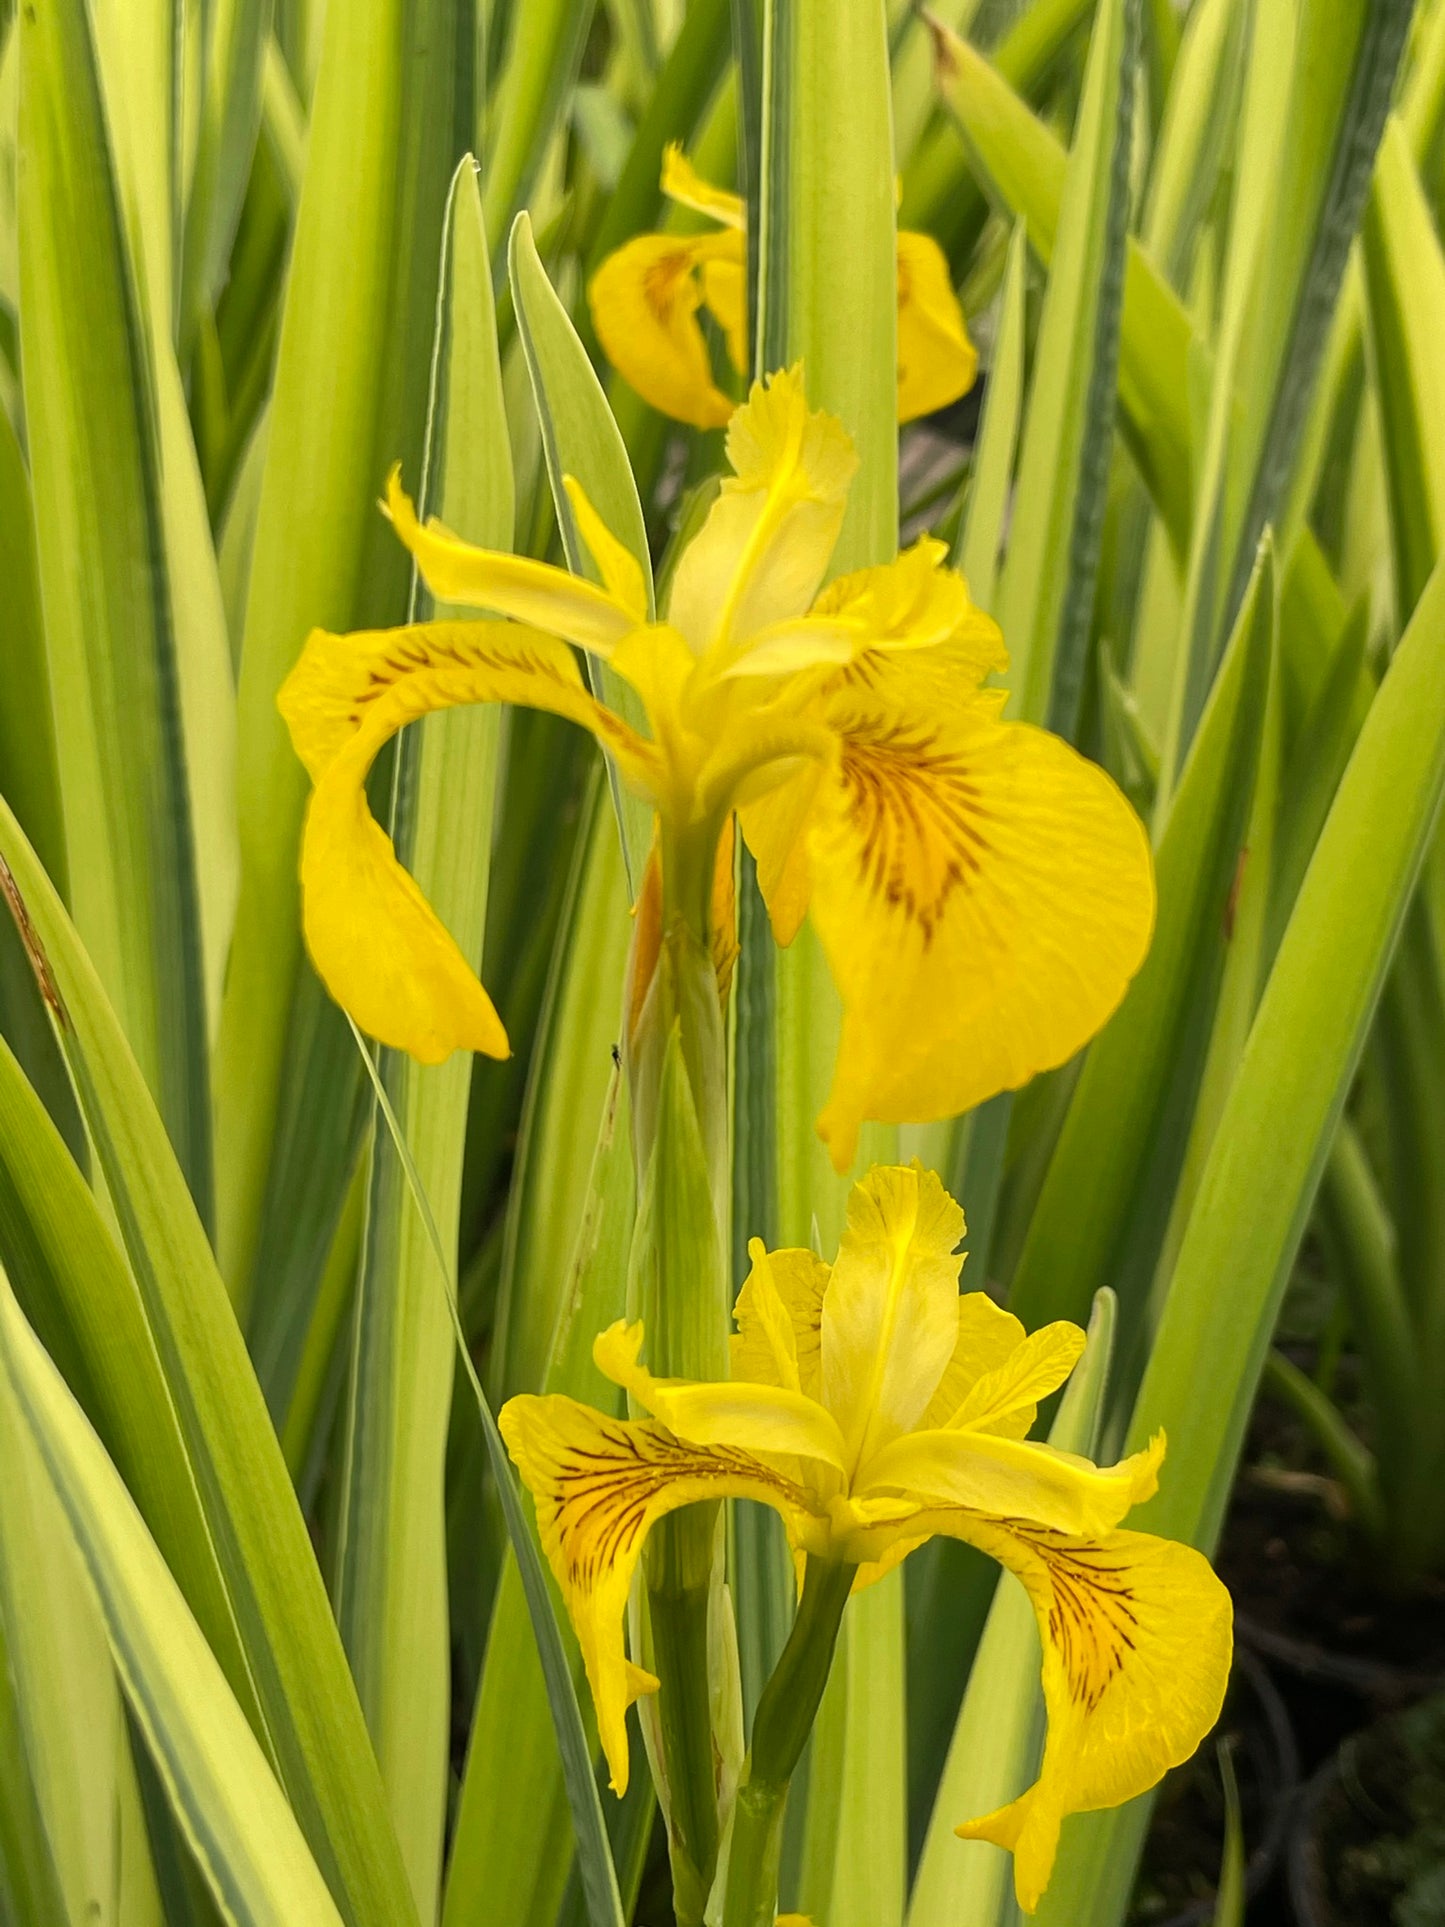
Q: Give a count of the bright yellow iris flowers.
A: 3